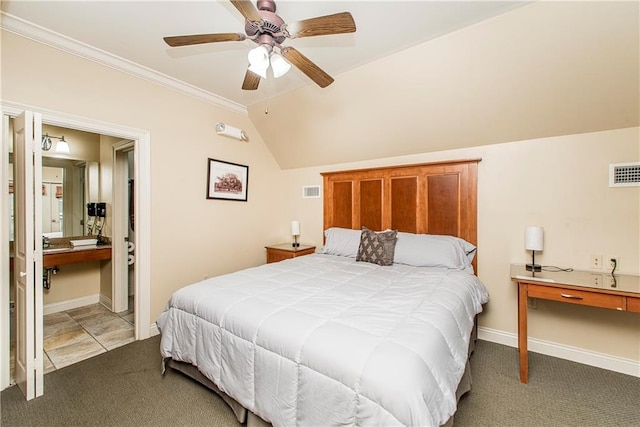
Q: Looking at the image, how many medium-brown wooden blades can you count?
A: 5